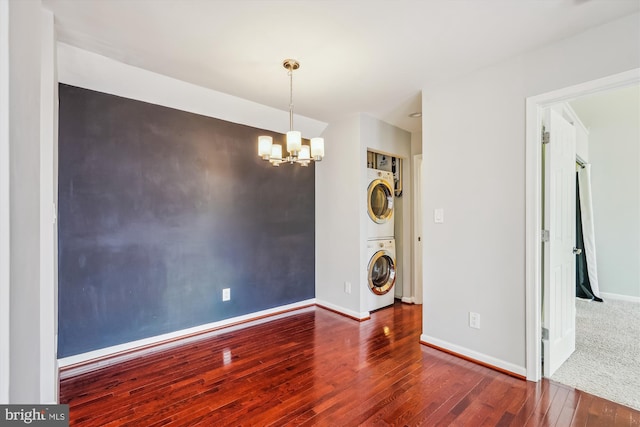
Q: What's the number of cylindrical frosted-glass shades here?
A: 5